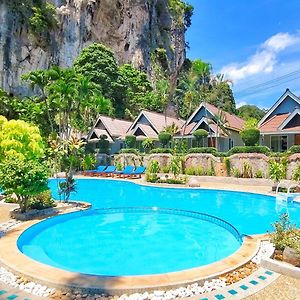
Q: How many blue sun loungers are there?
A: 4